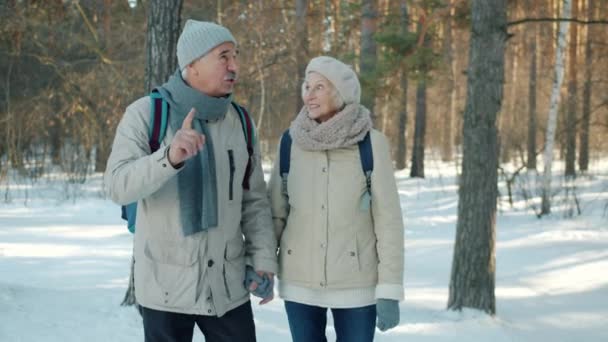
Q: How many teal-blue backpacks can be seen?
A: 1